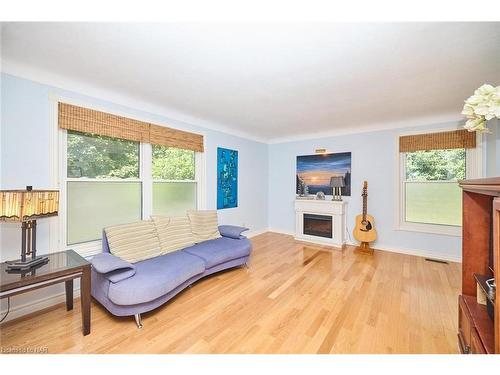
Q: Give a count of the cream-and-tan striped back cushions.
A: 3